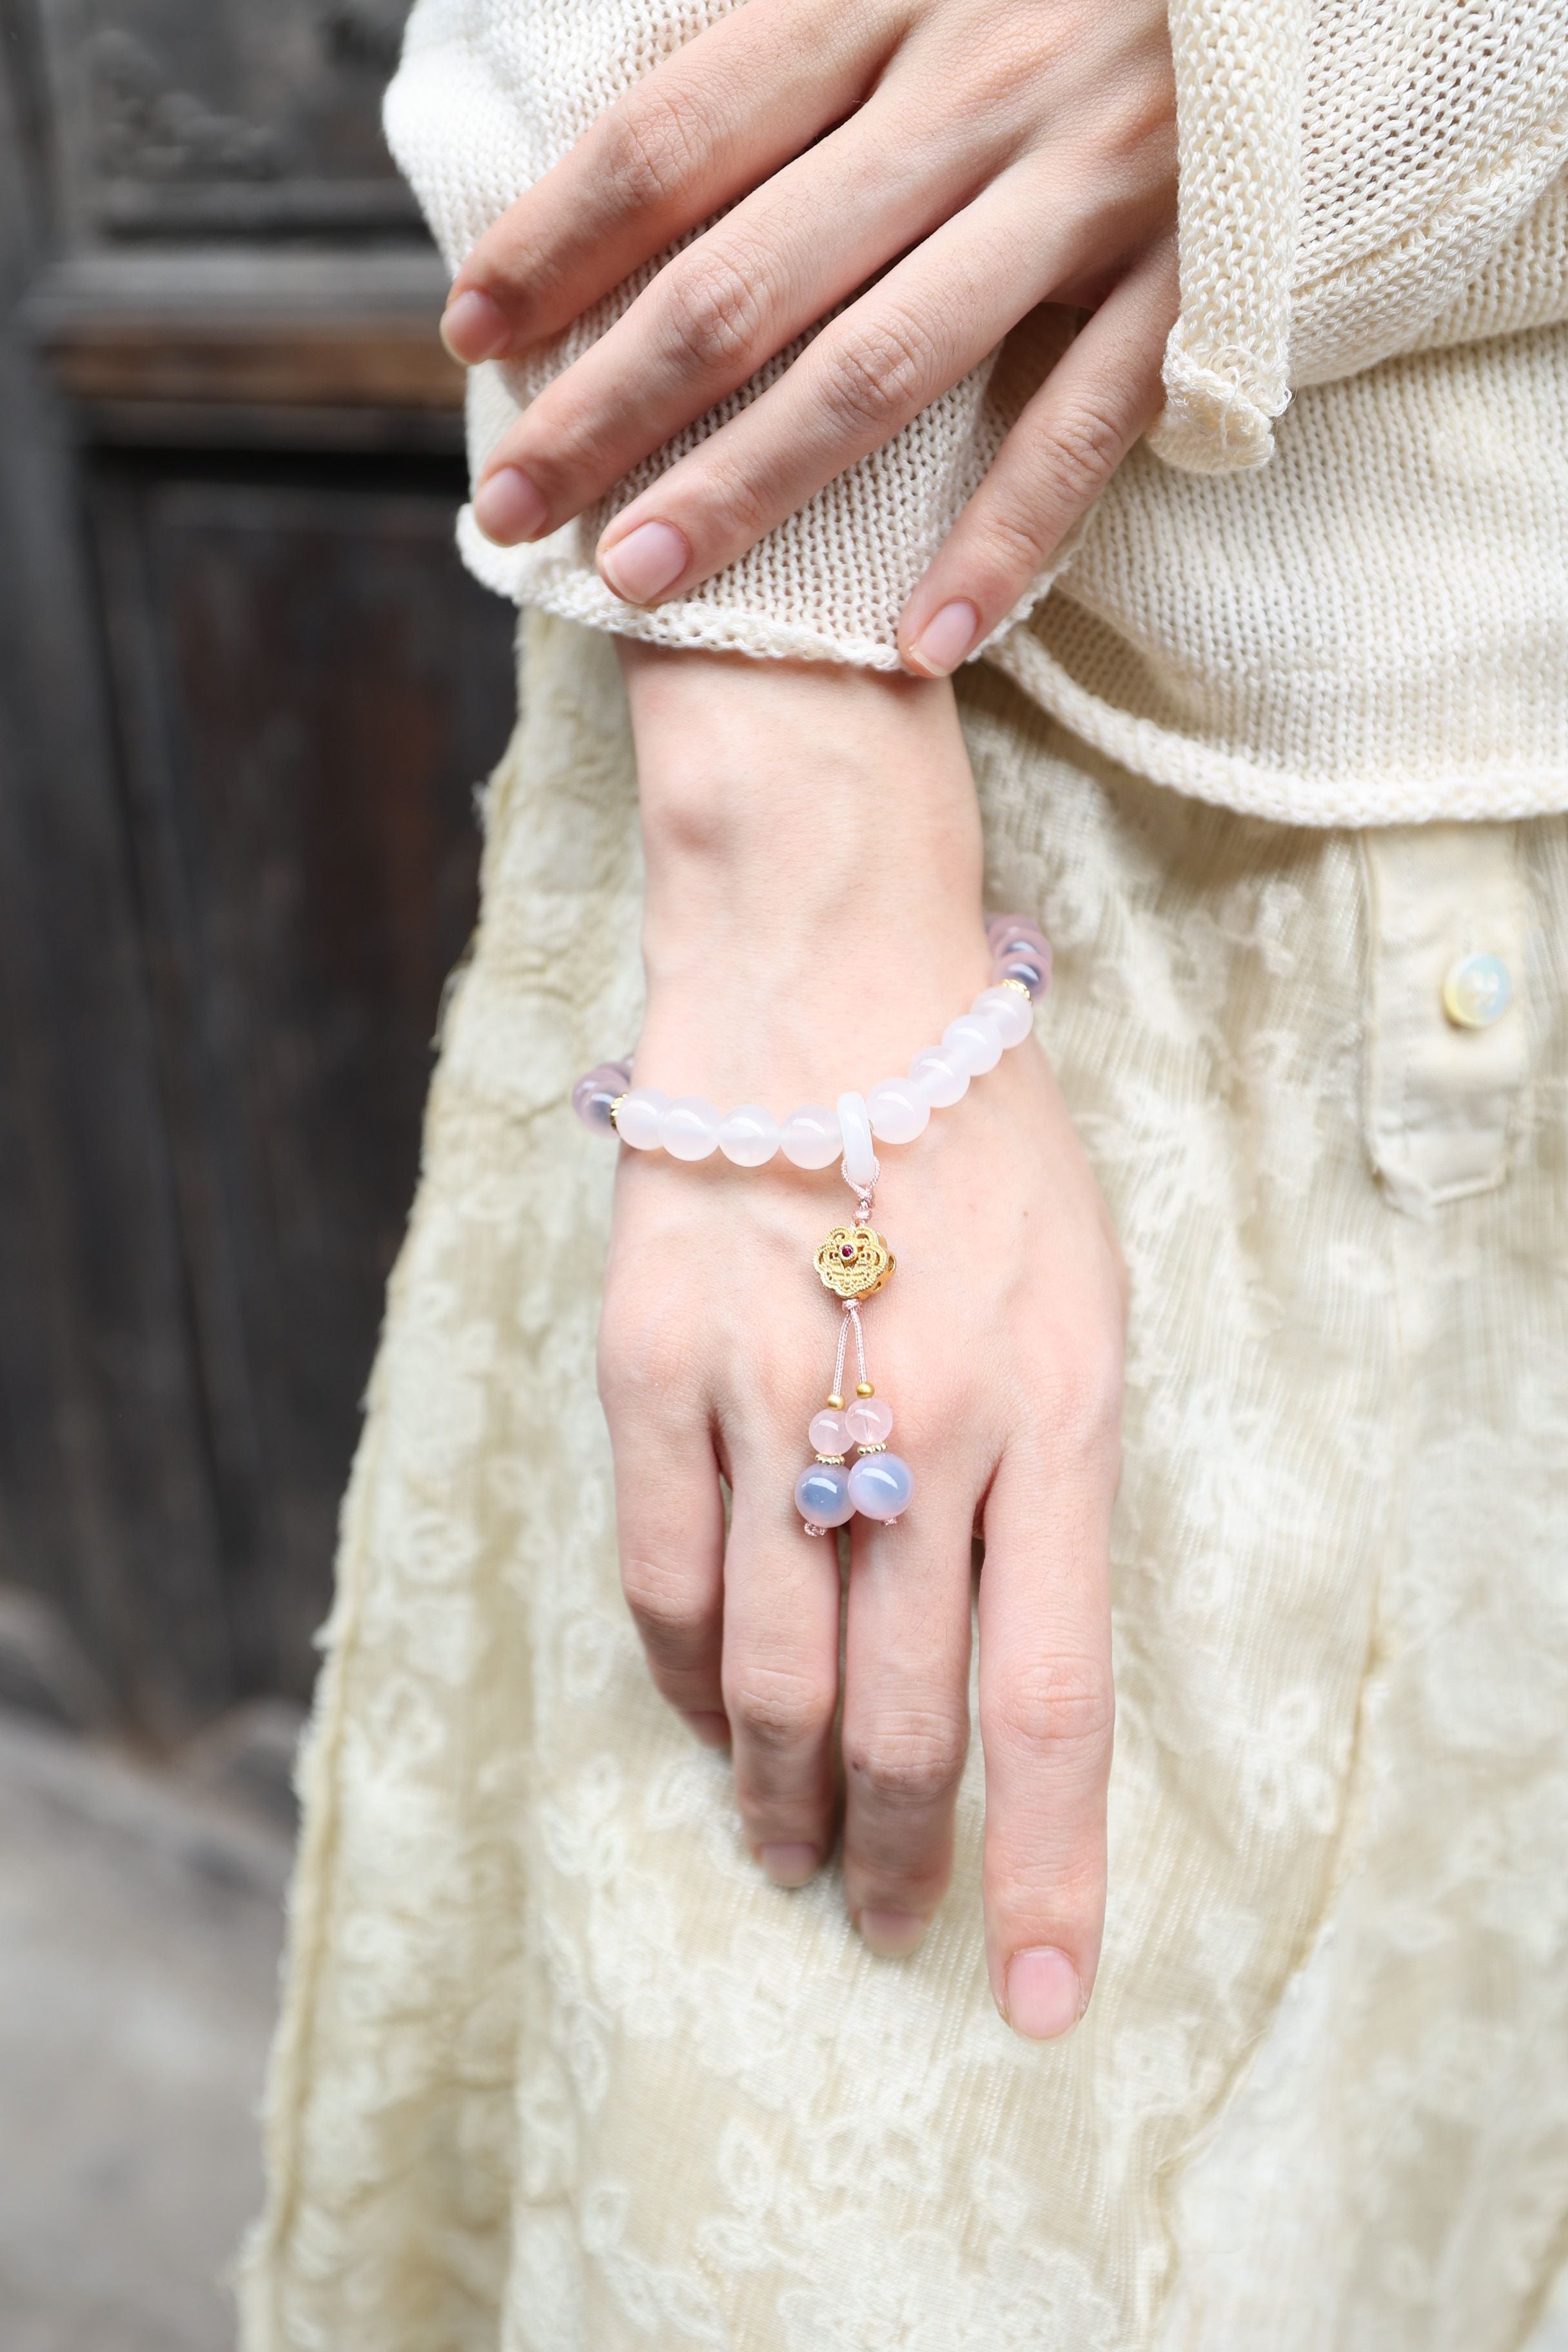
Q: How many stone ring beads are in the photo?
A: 1